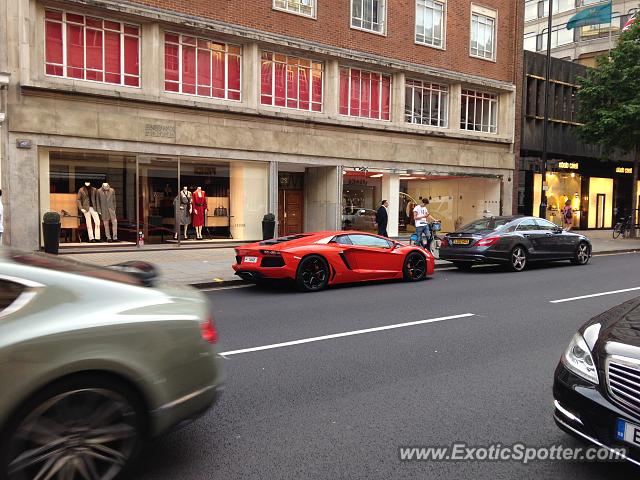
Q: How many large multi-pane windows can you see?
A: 6